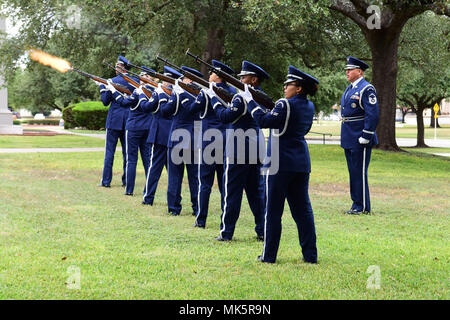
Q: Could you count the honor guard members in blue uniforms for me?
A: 8